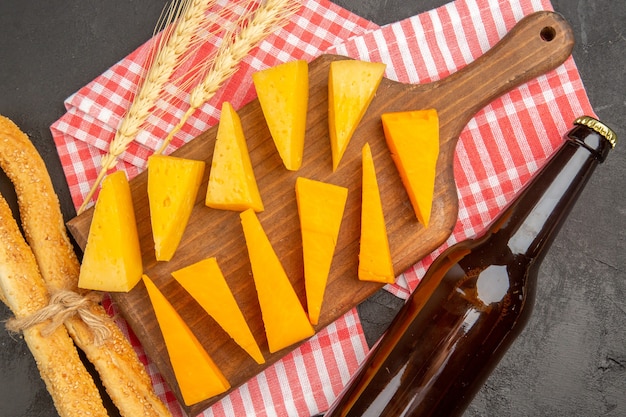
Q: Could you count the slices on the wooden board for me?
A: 11